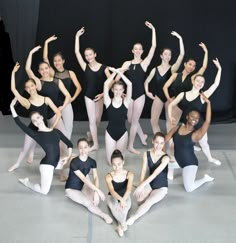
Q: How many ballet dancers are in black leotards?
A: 14